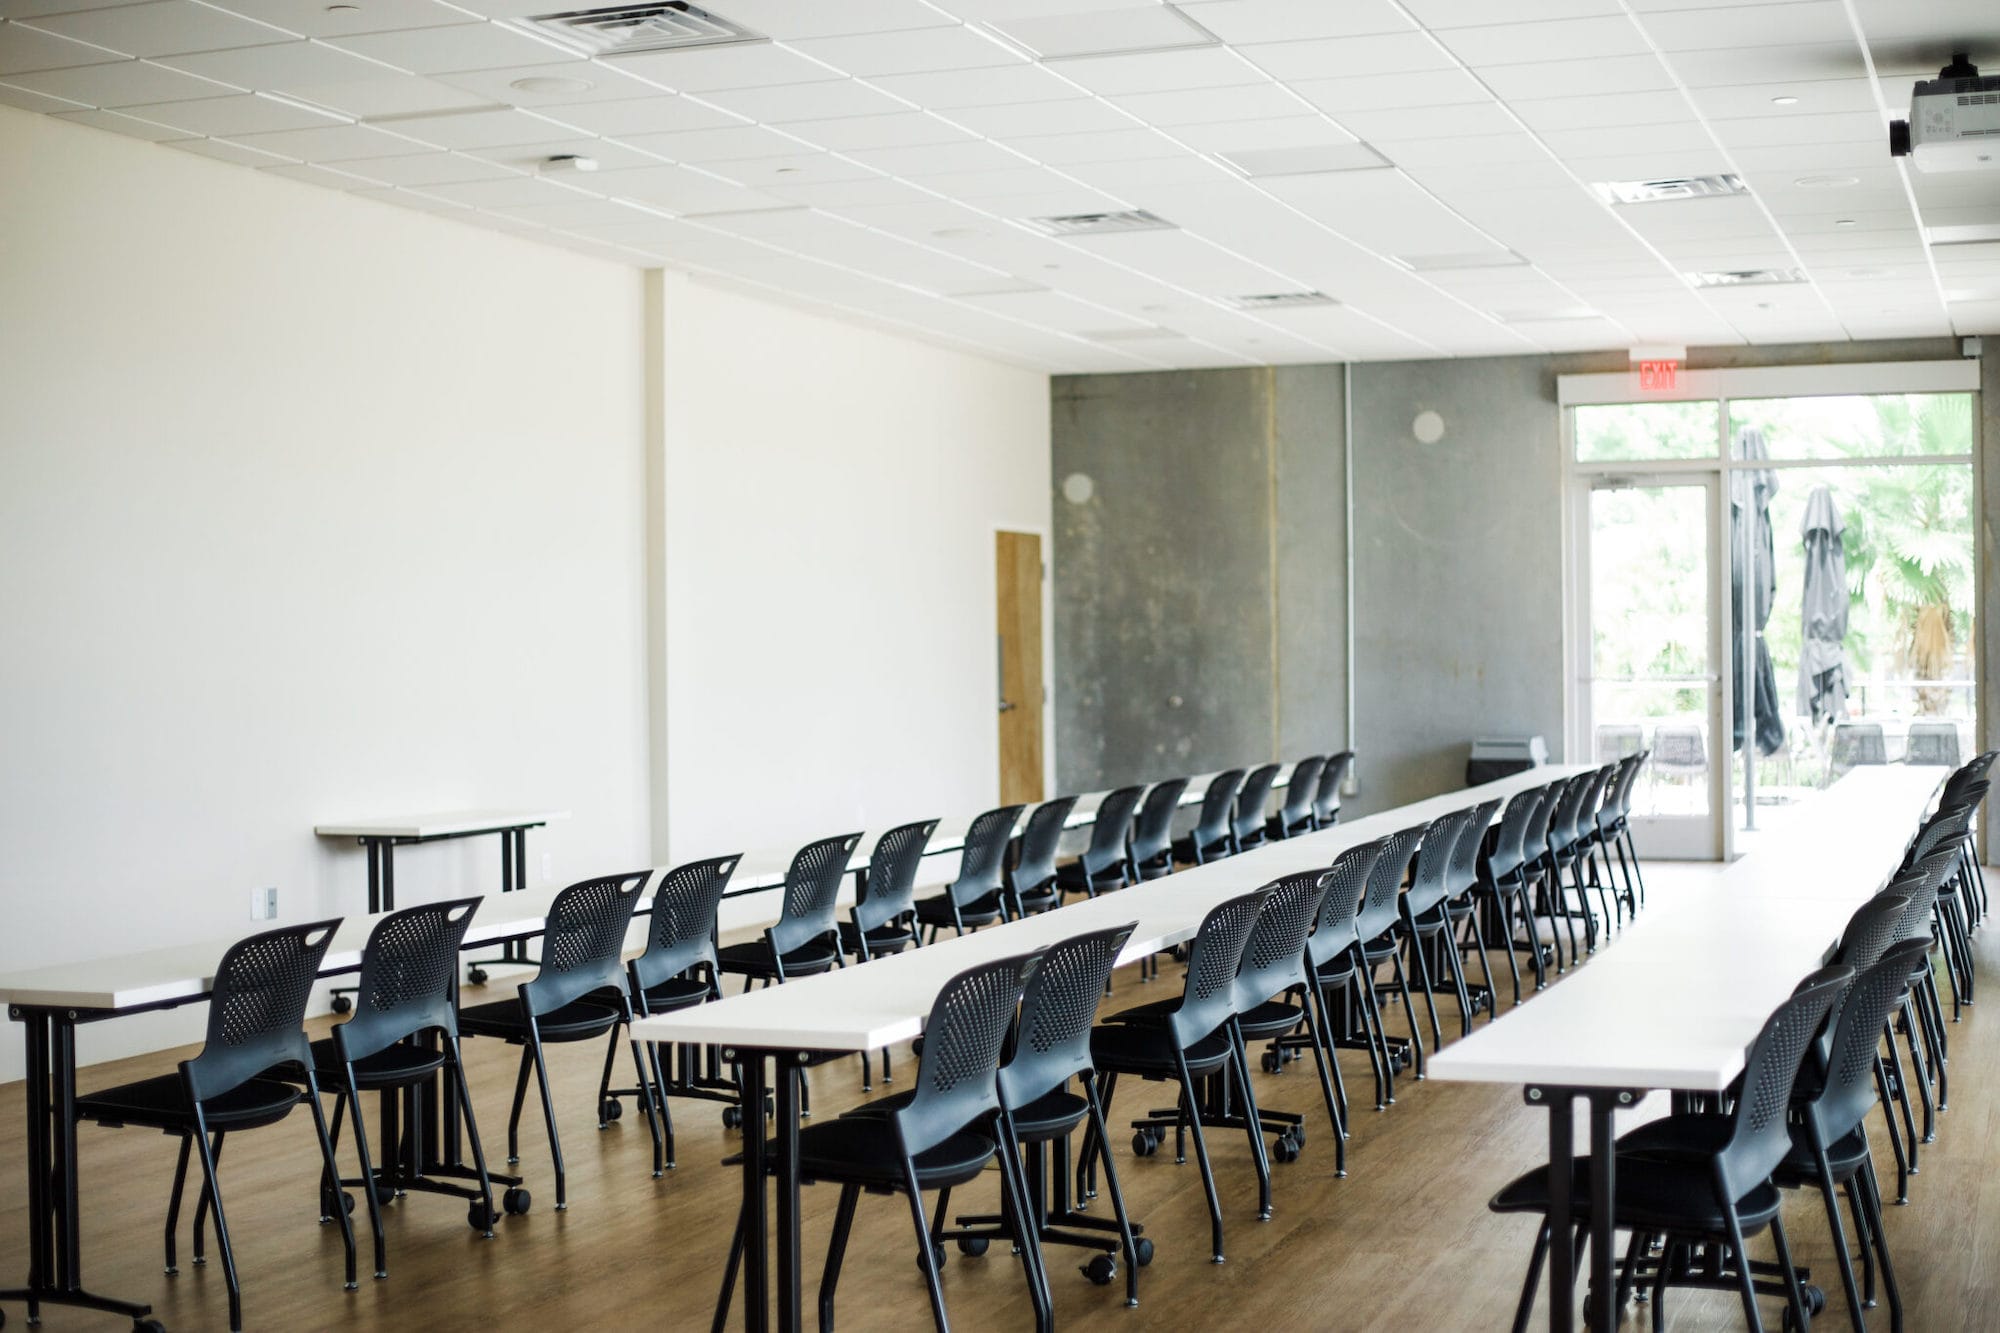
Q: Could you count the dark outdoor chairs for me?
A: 4